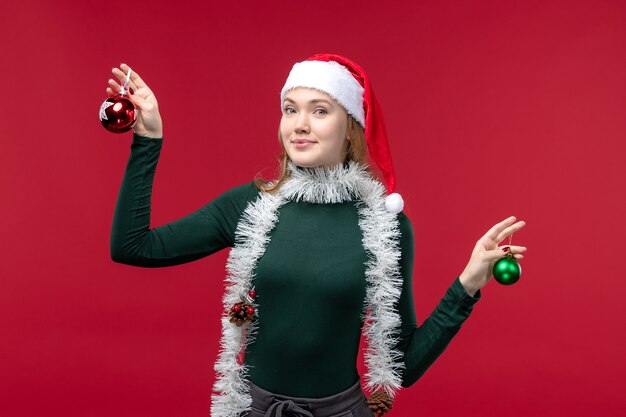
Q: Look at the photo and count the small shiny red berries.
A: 3